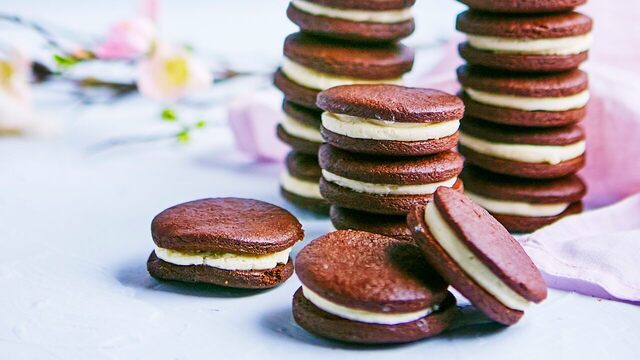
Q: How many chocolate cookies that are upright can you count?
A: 1